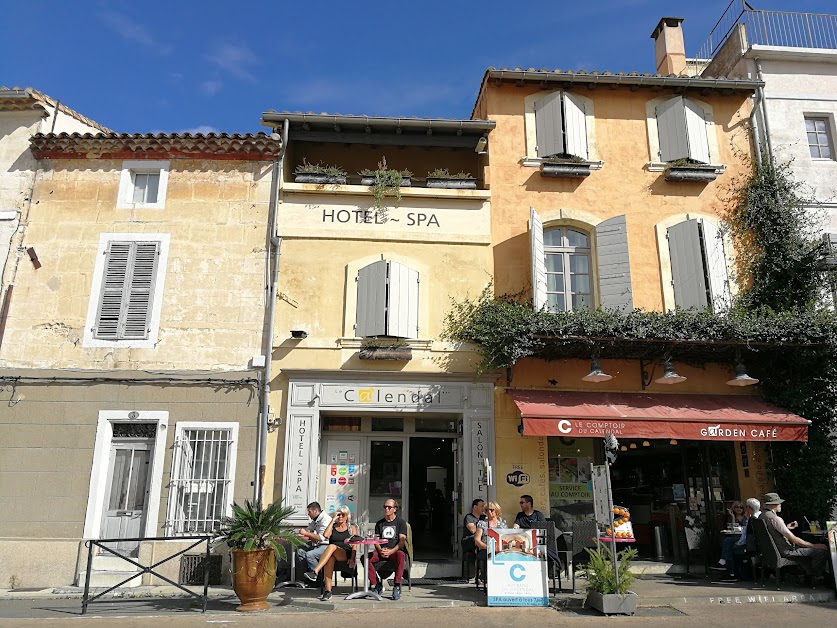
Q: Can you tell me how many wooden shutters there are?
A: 12